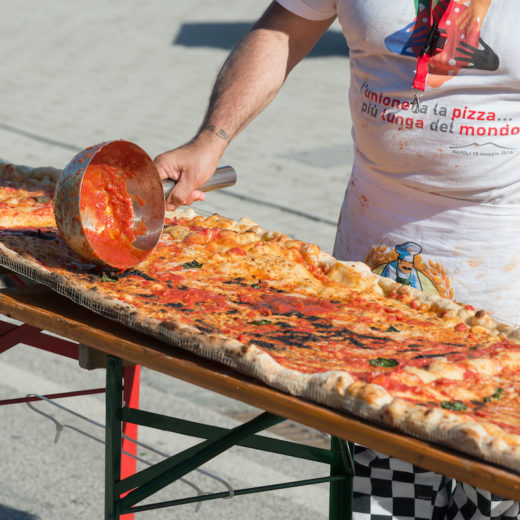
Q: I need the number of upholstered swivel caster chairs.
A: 0